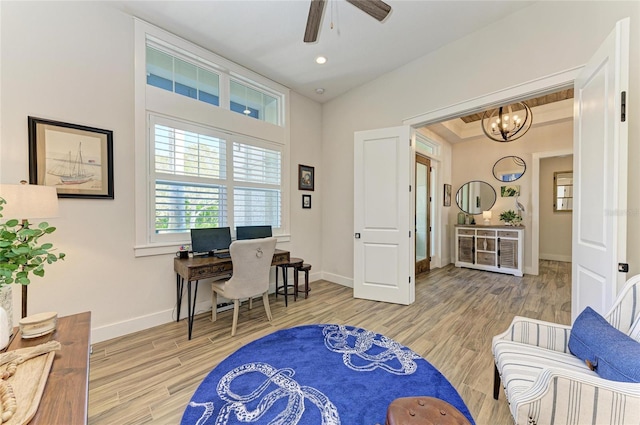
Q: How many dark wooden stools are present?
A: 2